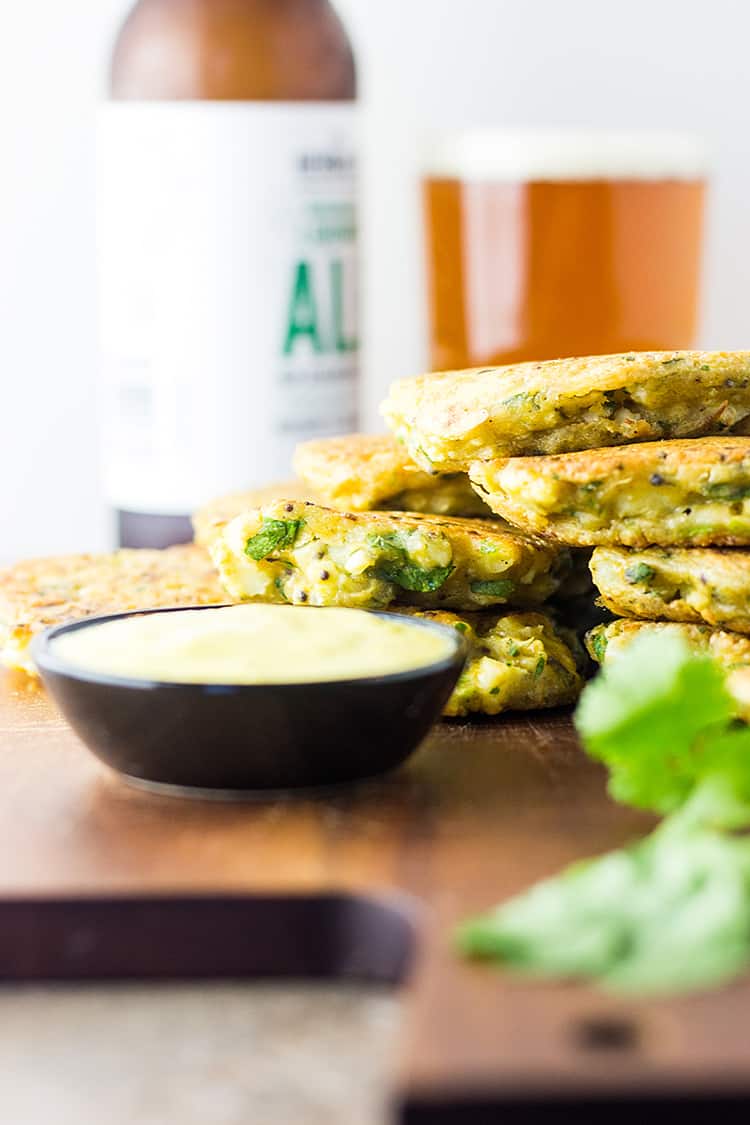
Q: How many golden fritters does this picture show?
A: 9